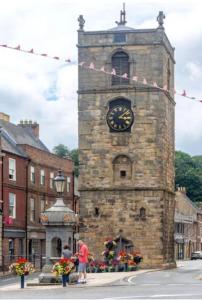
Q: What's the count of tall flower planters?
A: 2